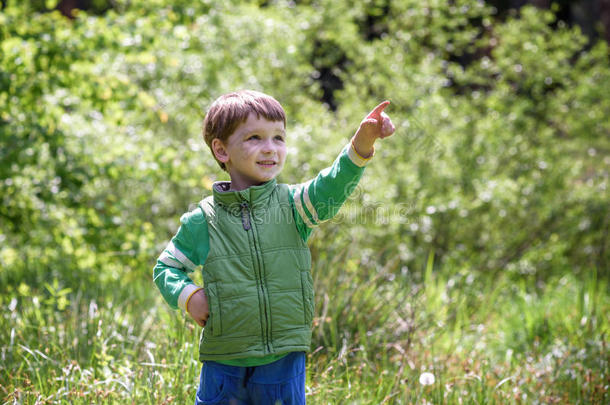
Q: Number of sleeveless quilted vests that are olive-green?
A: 1